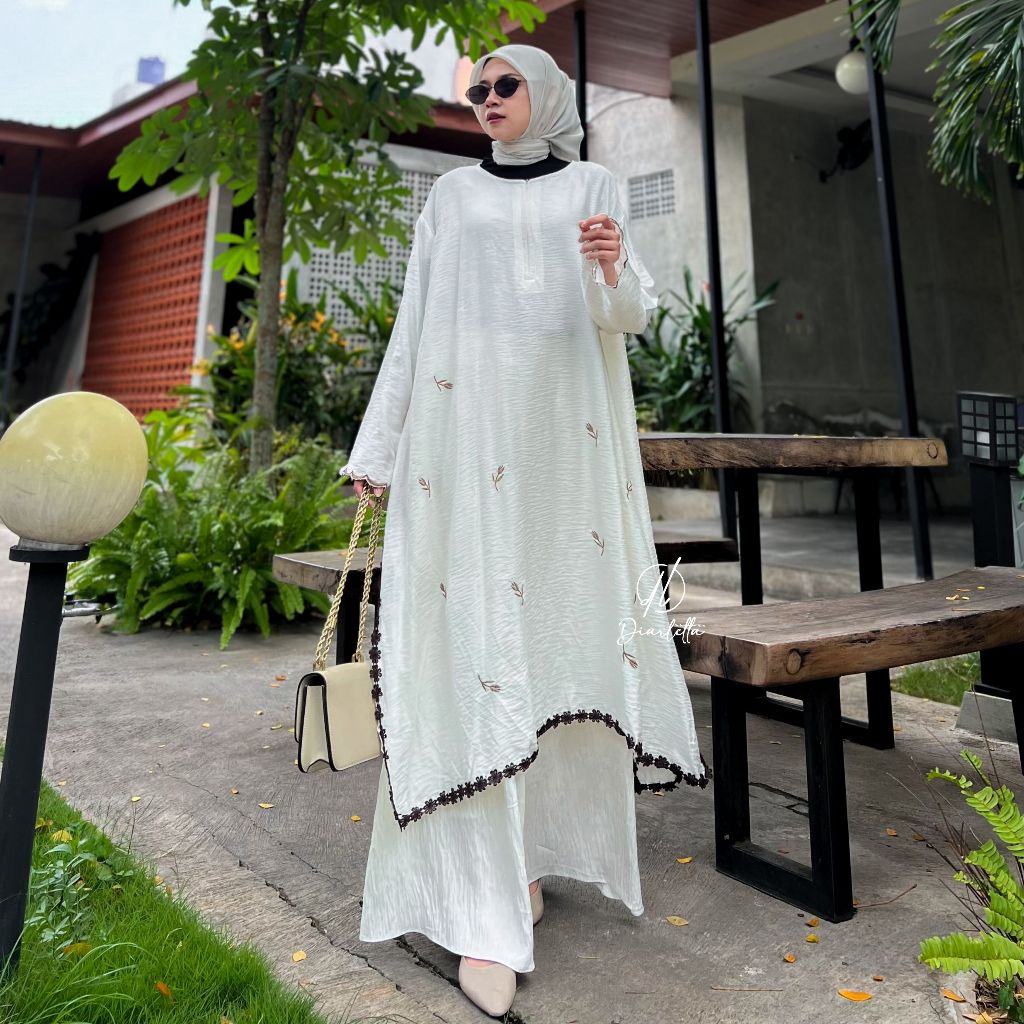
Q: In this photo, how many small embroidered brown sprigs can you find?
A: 10